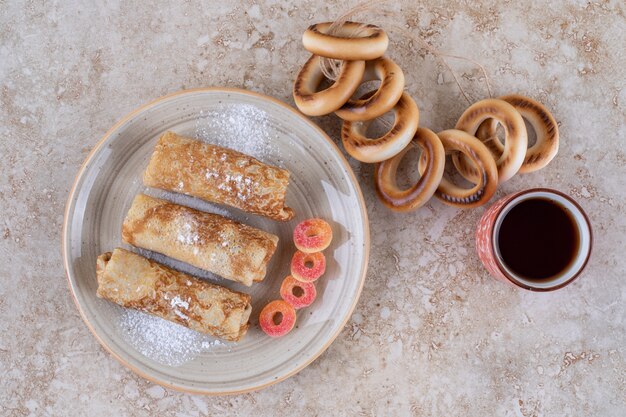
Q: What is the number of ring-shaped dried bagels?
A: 8